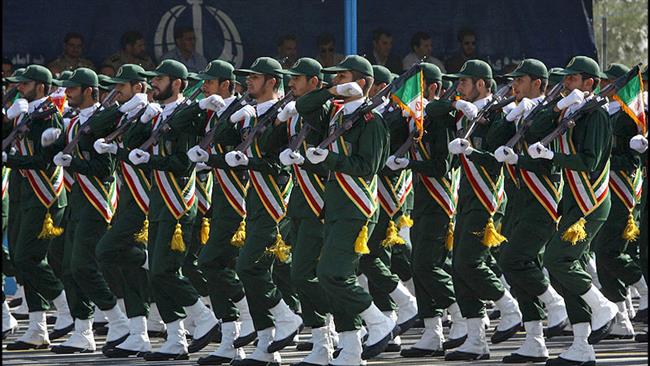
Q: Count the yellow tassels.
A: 13